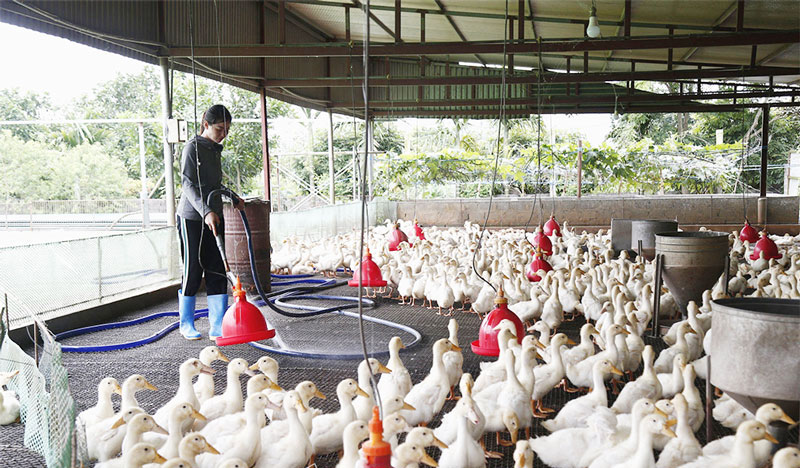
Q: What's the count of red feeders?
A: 11